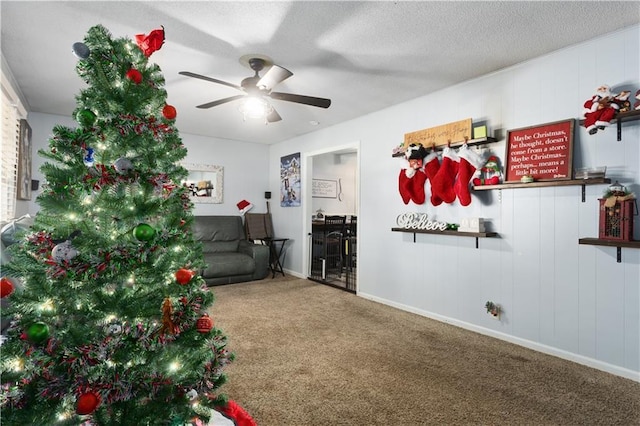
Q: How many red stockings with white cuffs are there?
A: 5